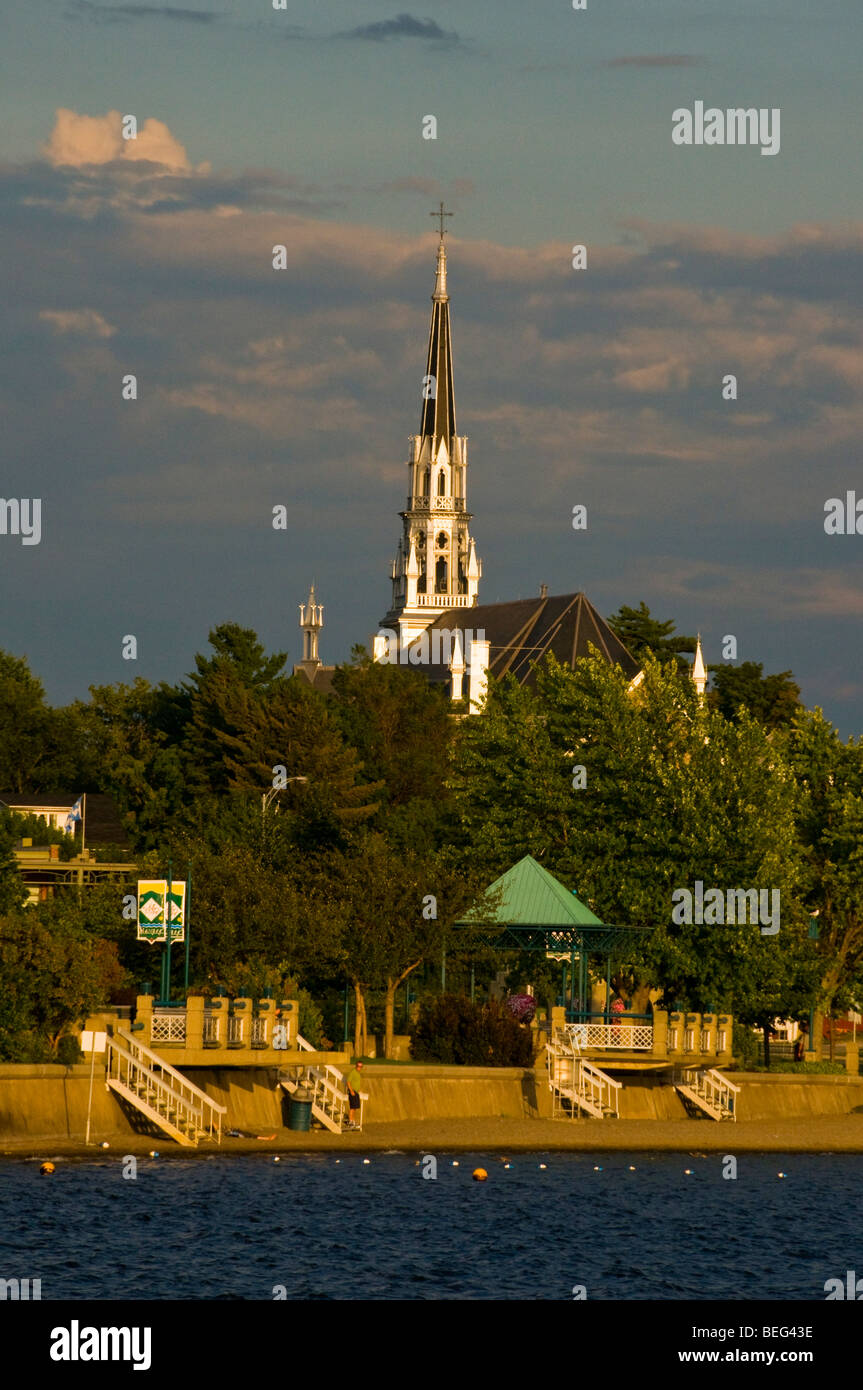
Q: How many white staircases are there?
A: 4